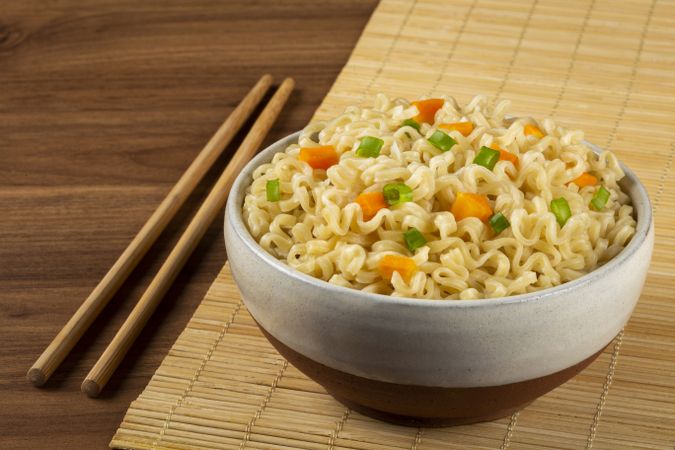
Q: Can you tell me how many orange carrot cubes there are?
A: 9